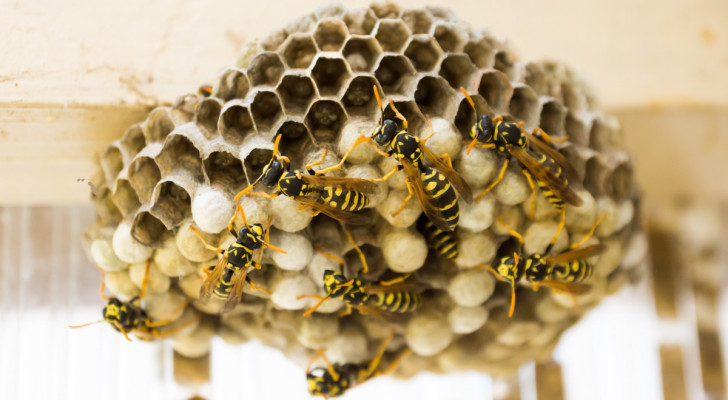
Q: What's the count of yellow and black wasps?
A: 9